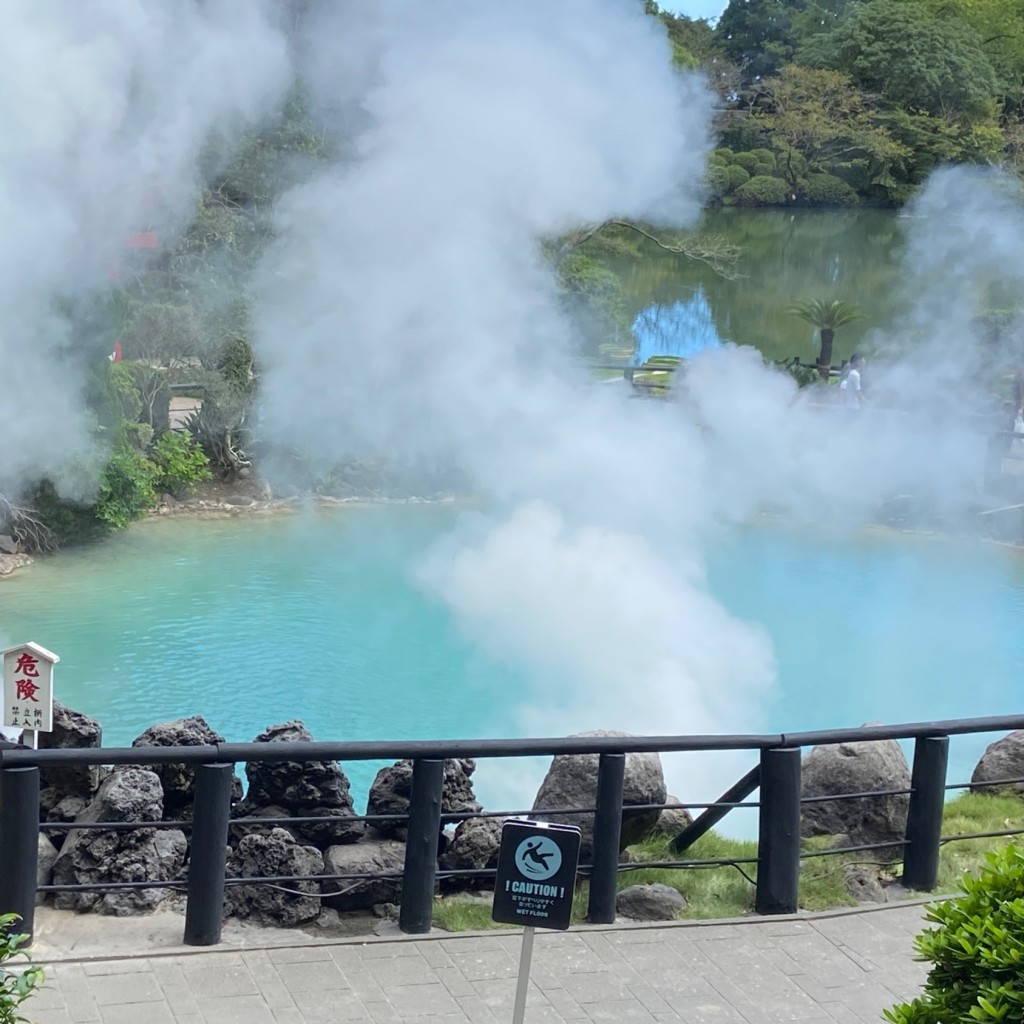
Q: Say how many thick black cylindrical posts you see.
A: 6